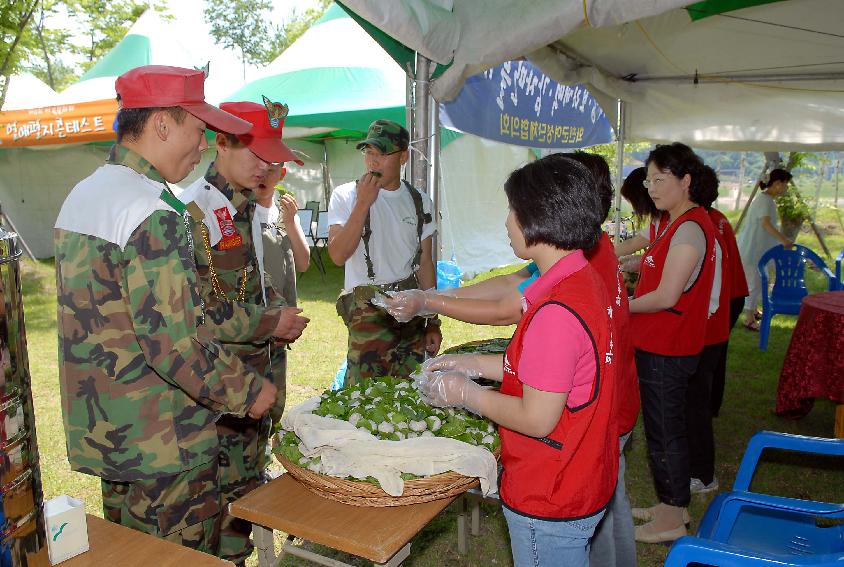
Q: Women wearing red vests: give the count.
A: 5